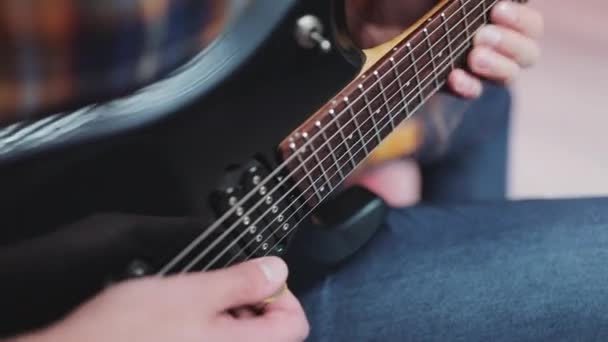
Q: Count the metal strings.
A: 6